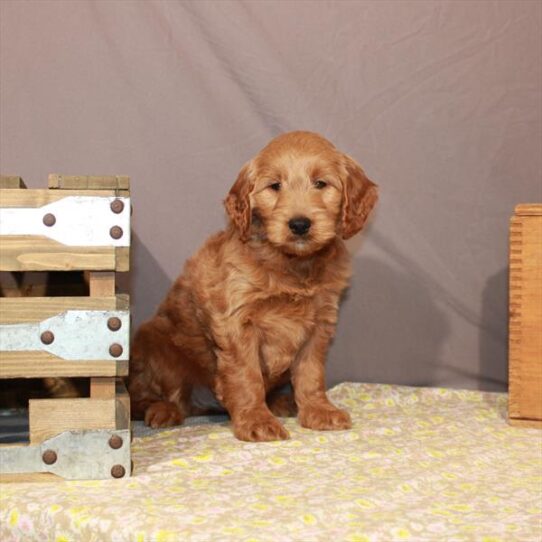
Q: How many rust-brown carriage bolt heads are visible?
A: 9